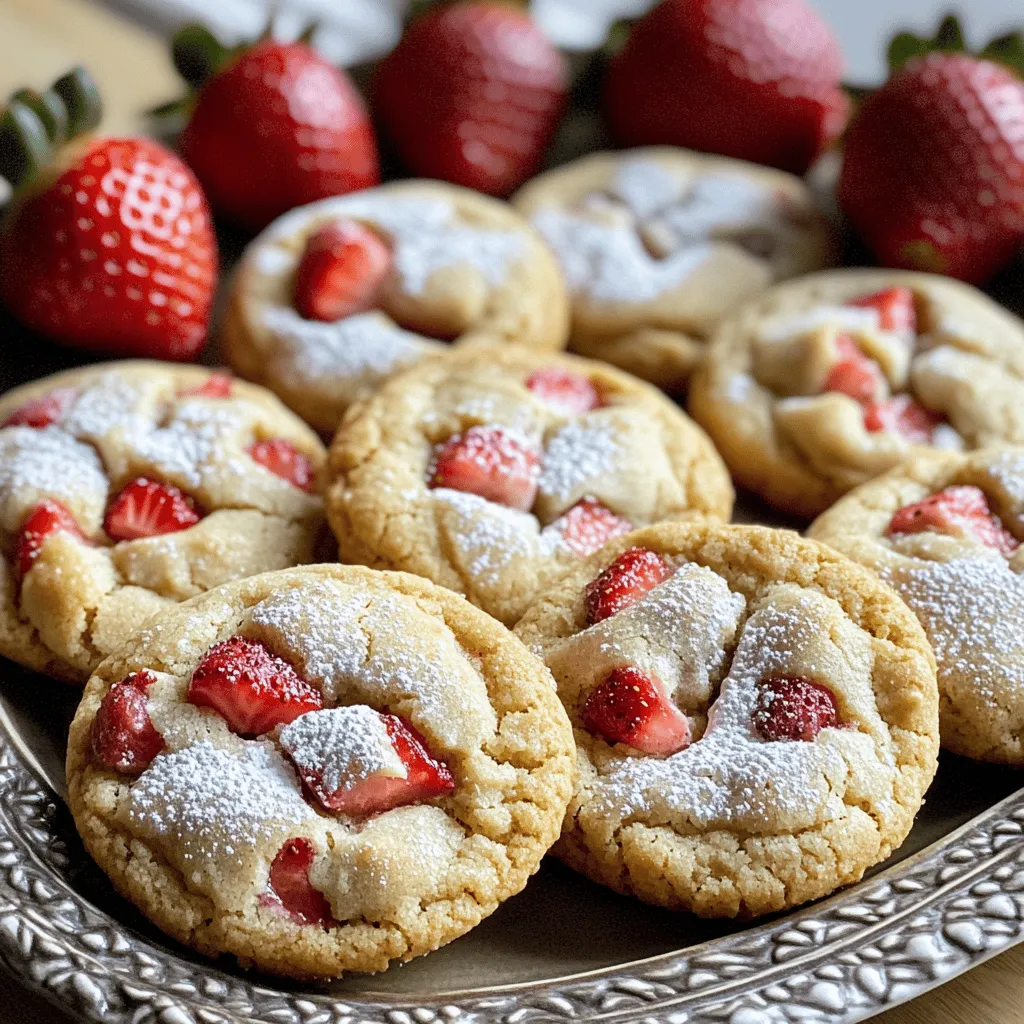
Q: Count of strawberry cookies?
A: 8